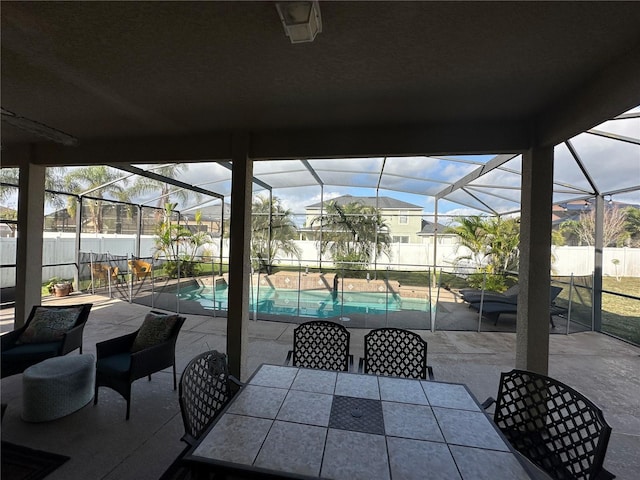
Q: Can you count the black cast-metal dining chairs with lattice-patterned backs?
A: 4